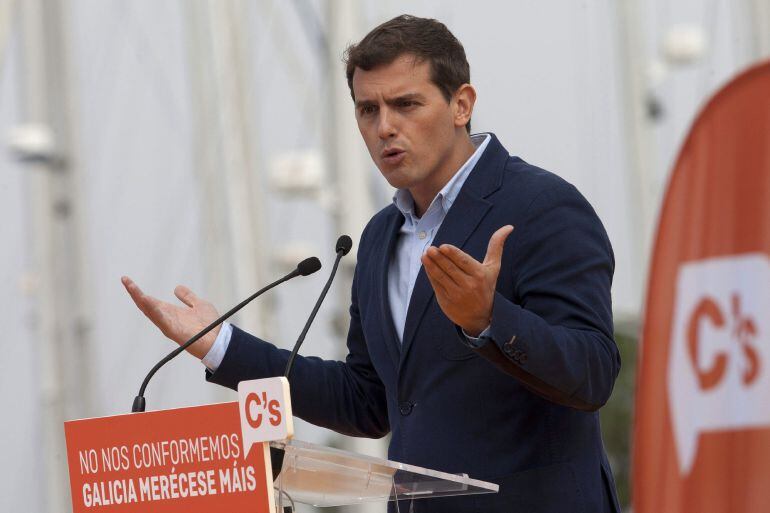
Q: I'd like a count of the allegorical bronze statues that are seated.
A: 0